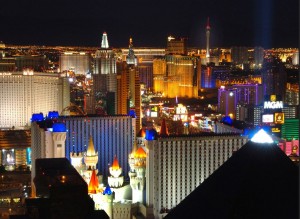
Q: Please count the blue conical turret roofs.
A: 1